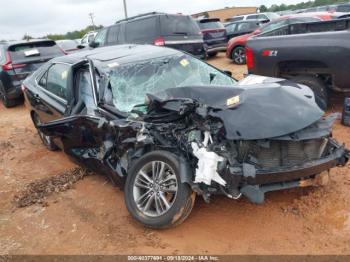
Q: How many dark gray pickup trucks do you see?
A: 1